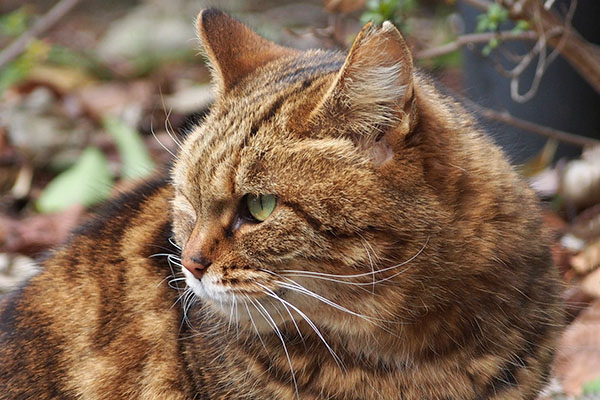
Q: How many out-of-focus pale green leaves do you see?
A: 2